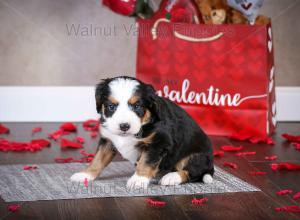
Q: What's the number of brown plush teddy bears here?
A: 1